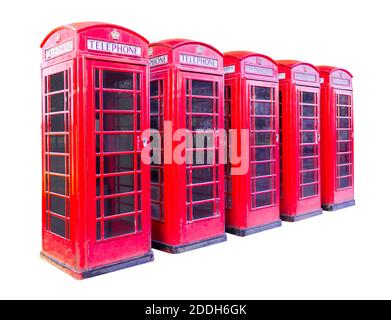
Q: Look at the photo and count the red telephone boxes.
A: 5